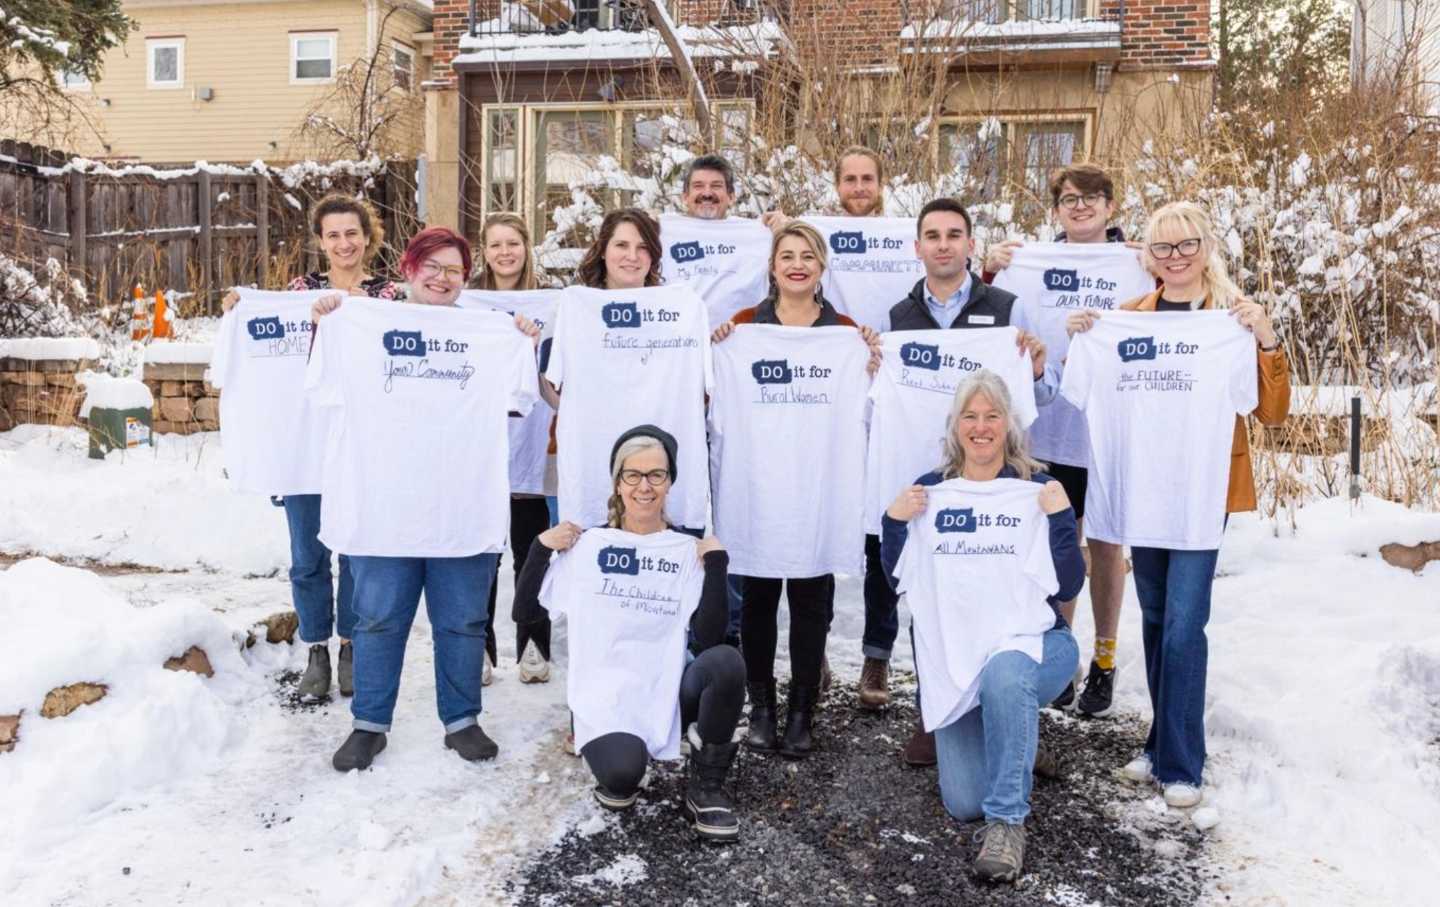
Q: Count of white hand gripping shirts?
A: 12